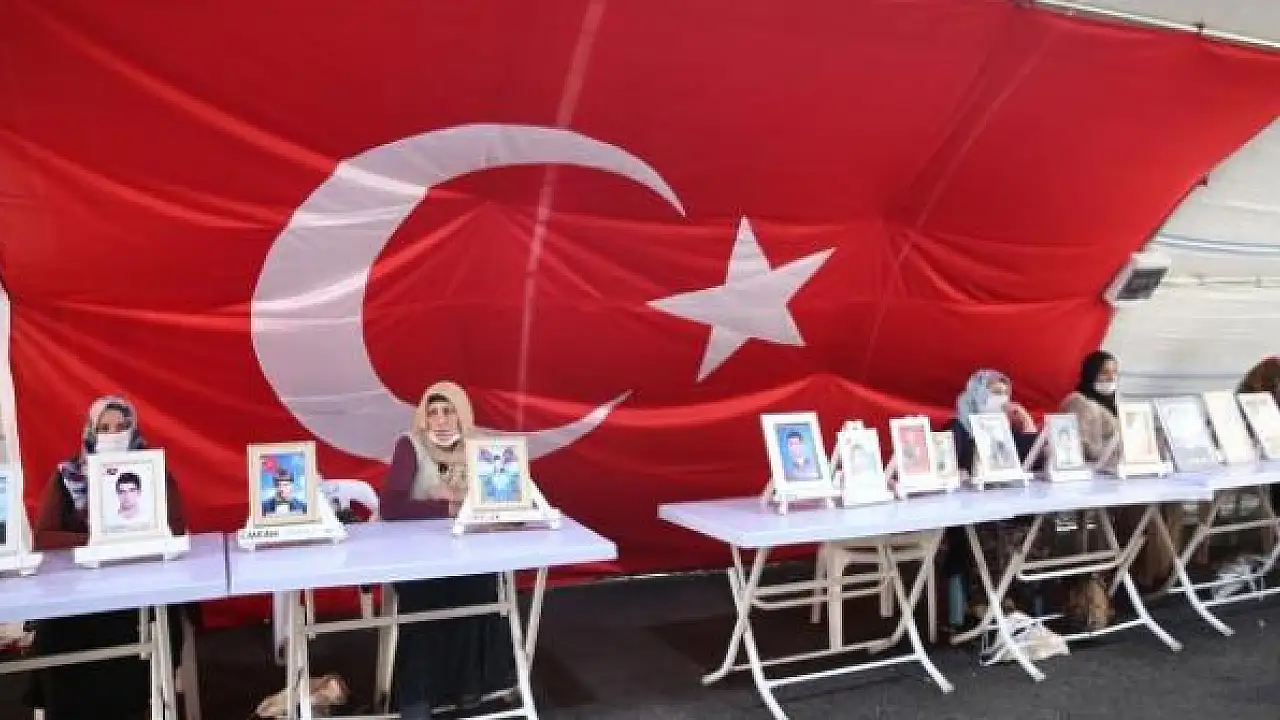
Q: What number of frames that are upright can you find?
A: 14